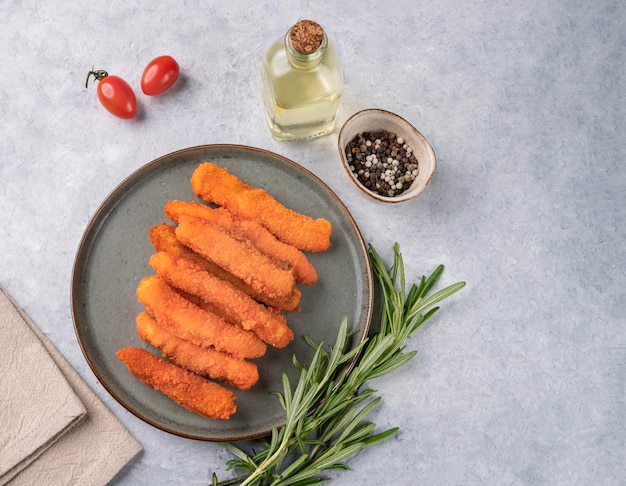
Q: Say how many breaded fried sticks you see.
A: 8